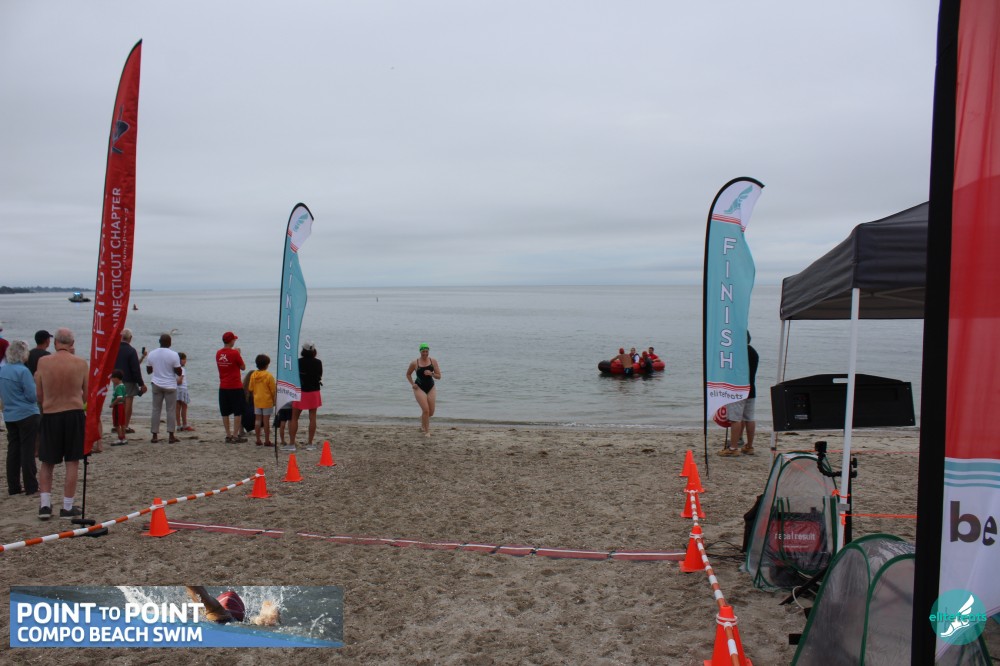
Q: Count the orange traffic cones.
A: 9